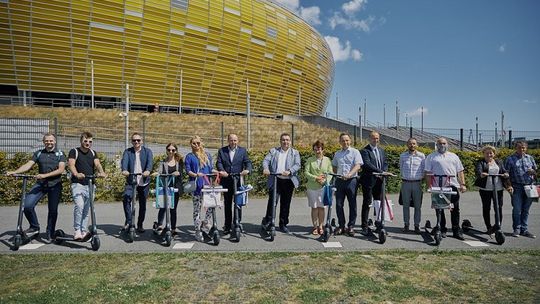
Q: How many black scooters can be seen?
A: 11